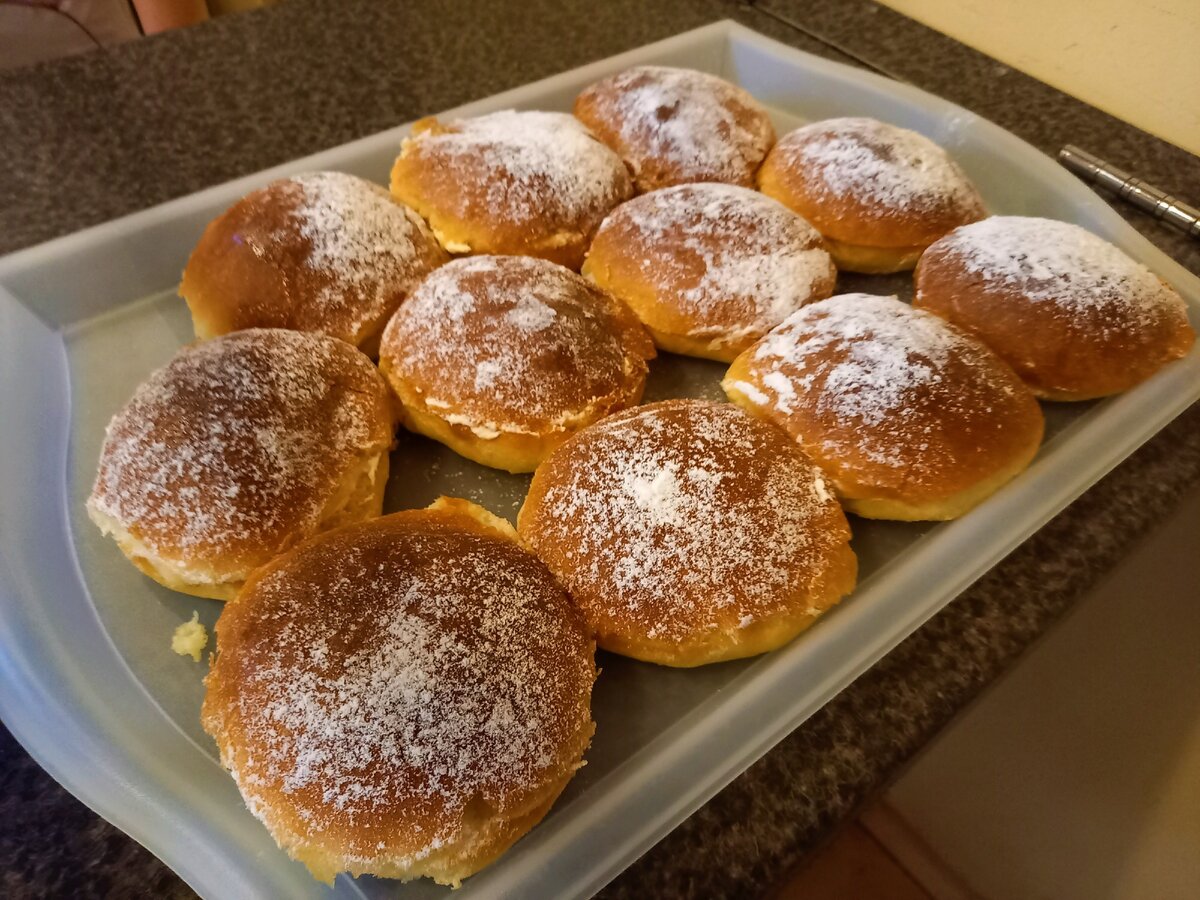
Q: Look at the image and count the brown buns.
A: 11